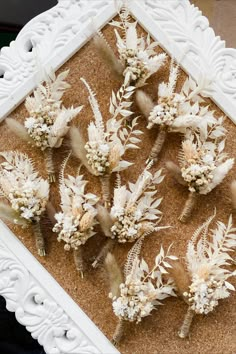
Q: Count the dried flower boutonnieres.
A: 10